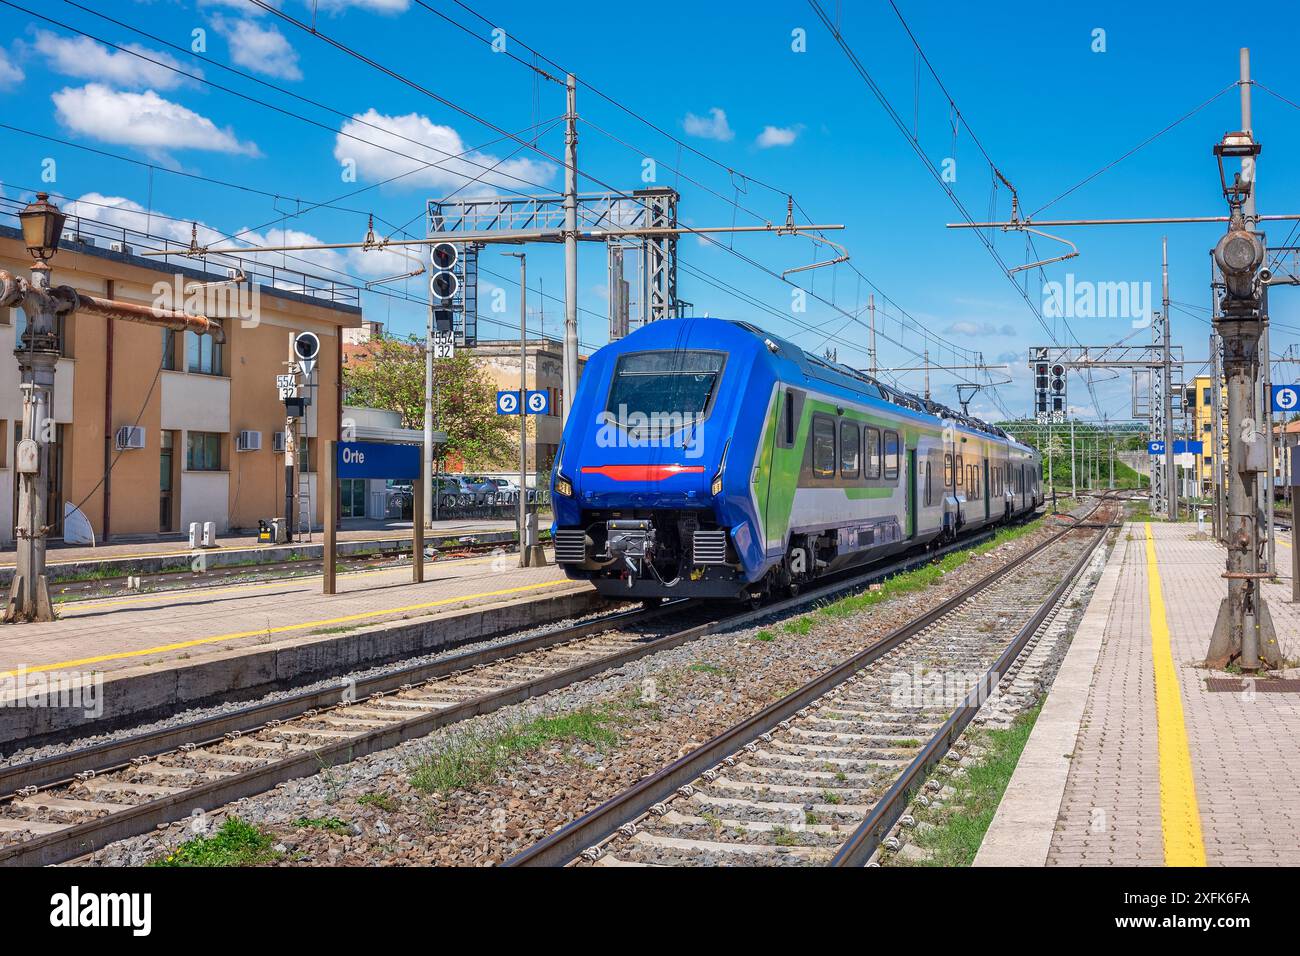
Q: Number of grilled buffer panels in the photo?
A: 2